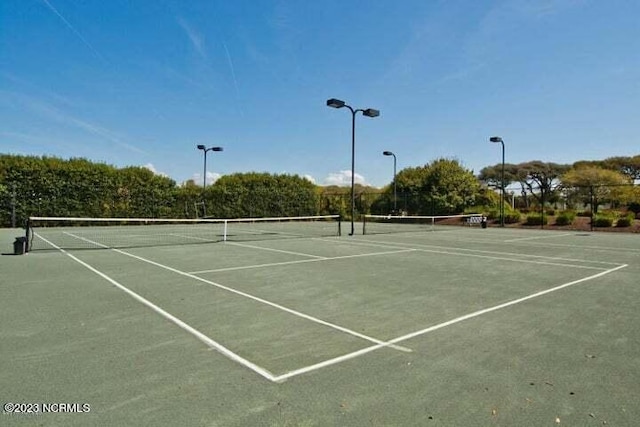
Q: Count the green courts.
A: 2